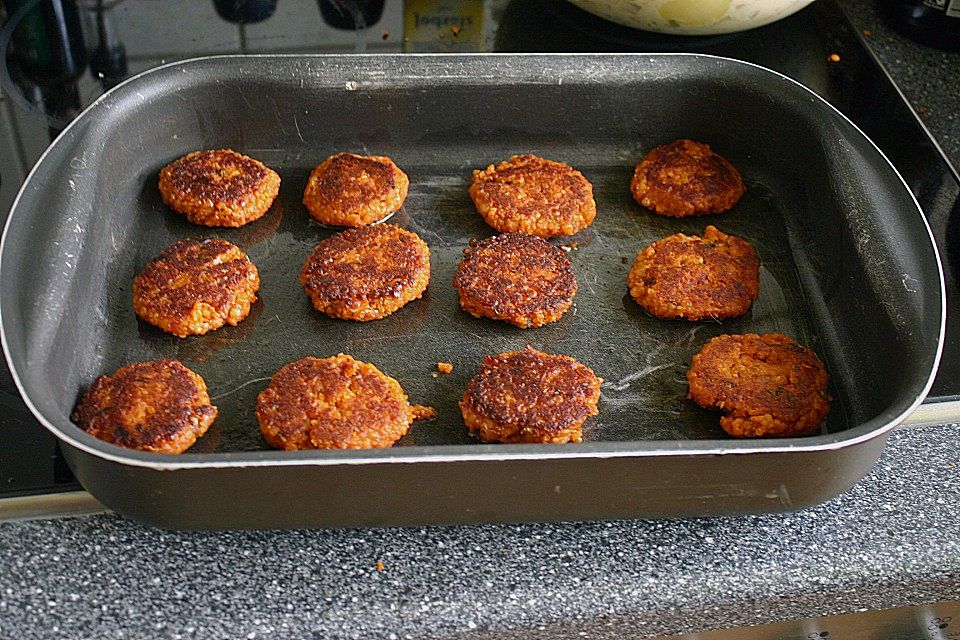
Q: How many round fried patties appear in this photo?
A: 12